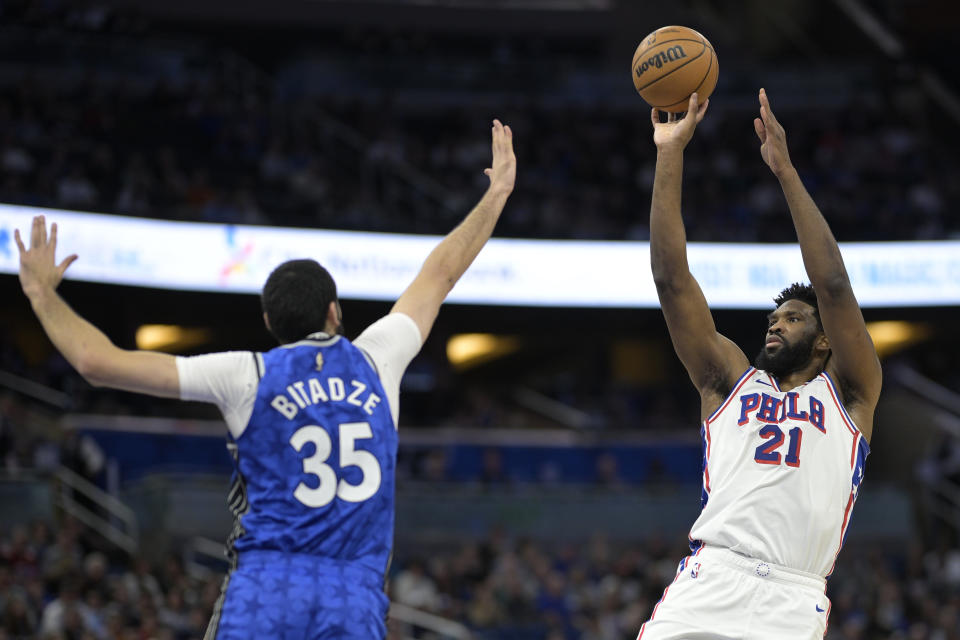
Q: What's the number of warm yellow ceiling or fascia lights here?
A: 3